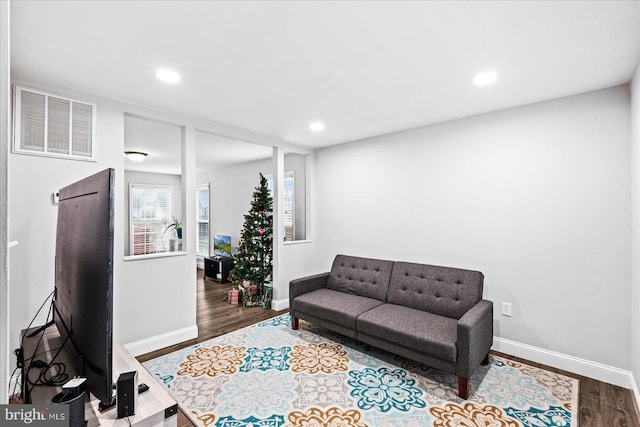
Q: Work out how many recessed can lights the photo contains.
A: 3